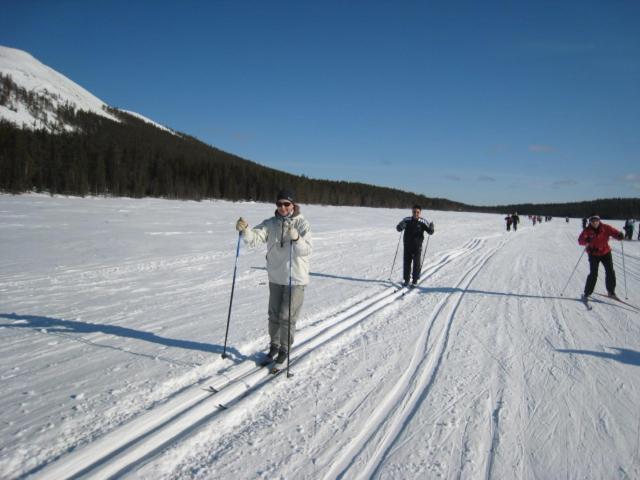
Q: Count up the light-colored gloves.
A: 2